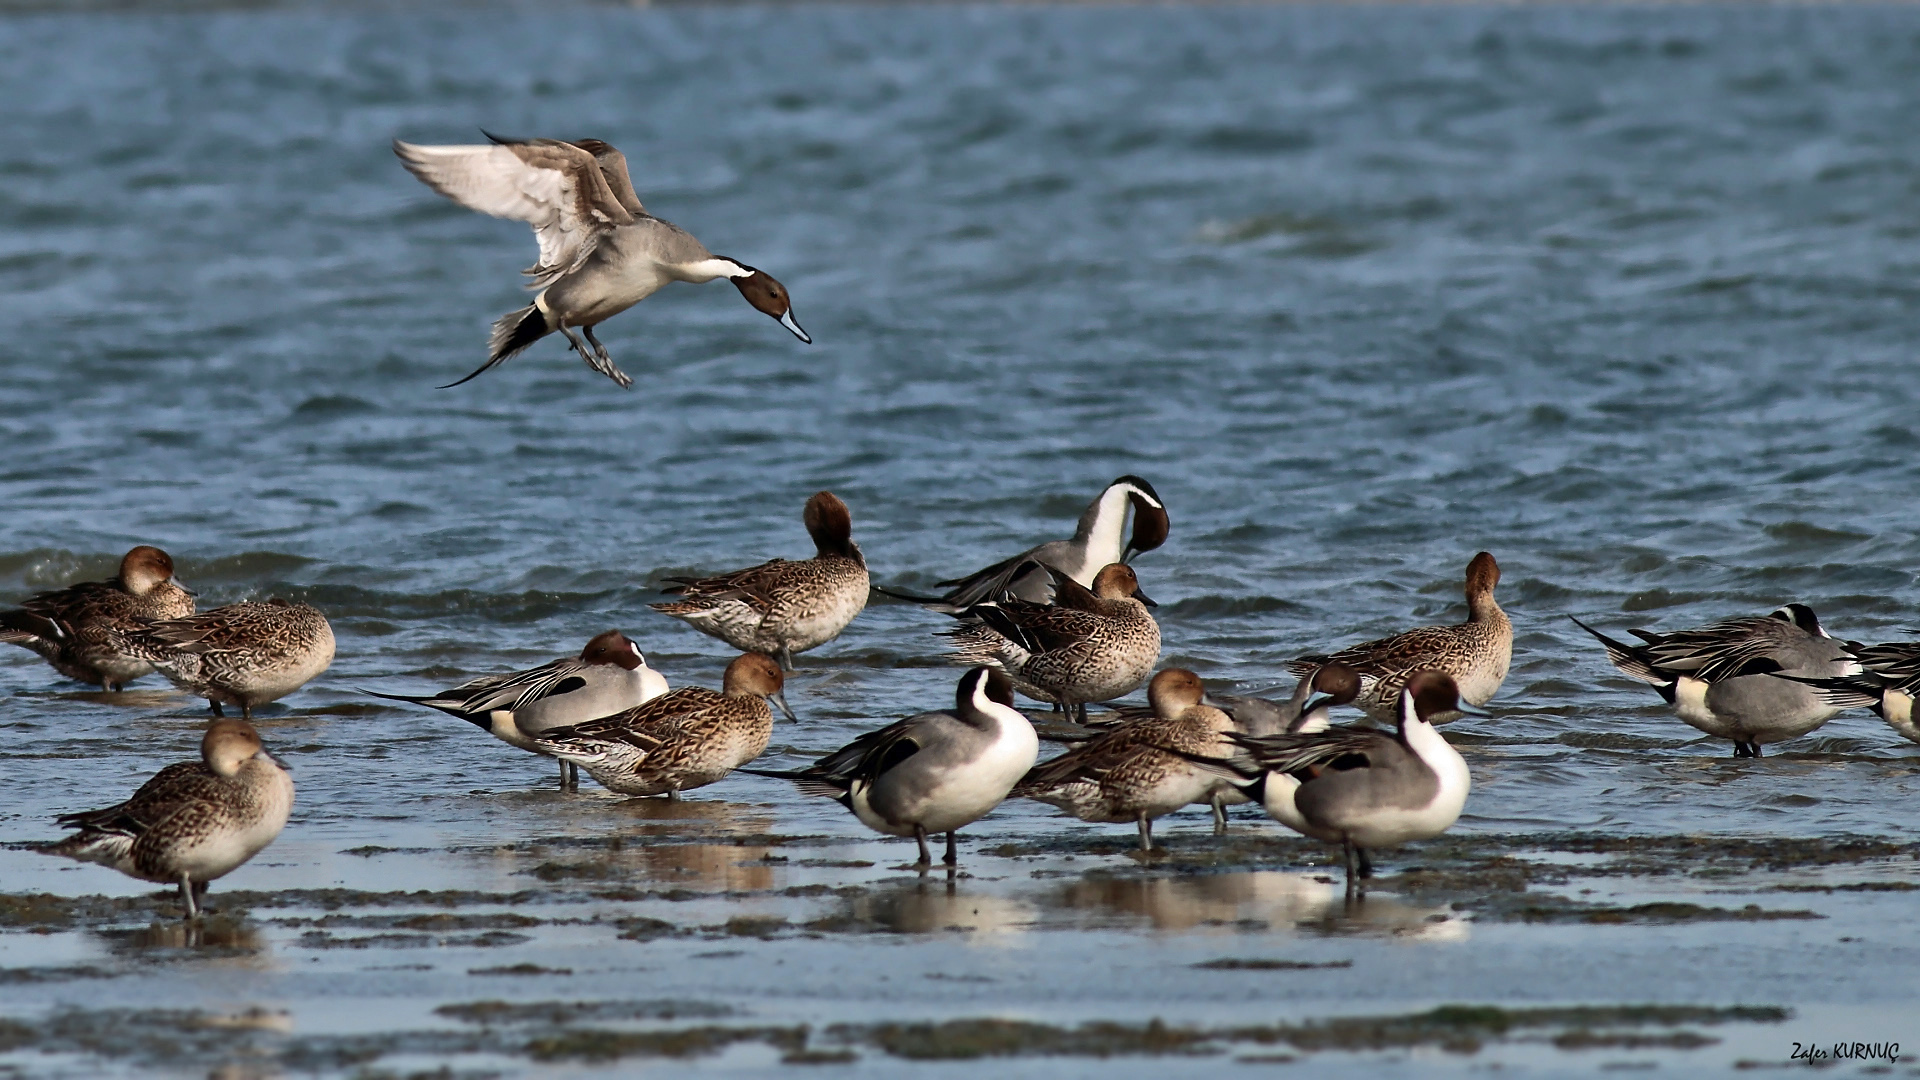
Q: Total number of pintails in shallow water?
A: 15